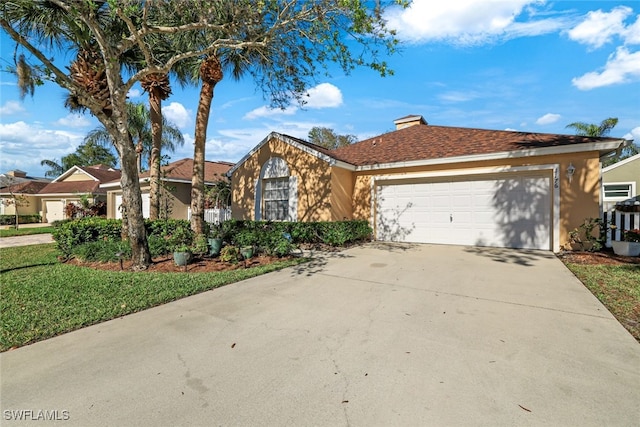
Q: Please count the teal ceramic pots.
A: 3